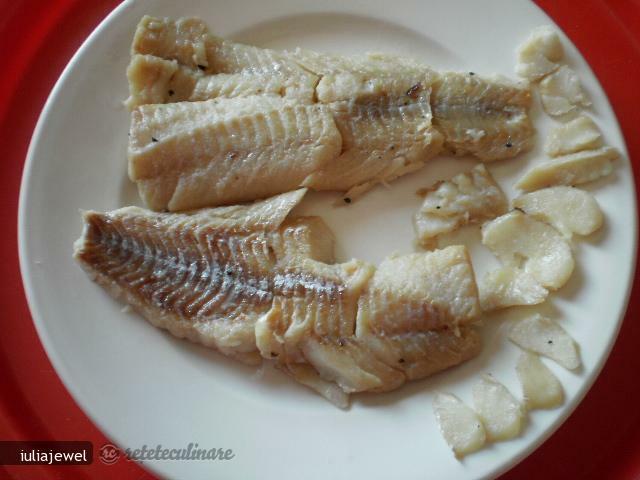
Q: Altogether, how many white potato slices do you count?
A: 11